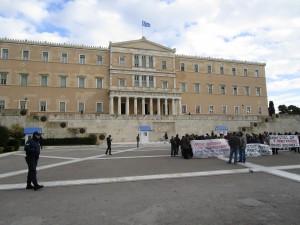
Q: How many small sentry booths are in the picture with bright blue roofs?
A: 3